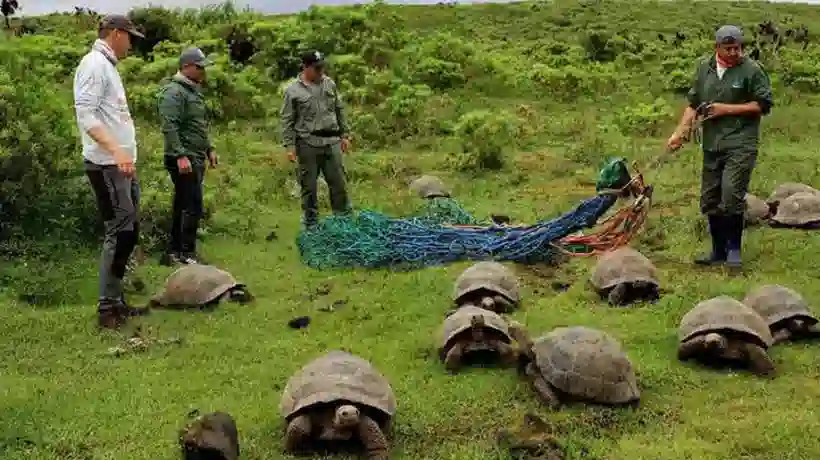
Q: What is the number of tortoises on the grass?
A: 12